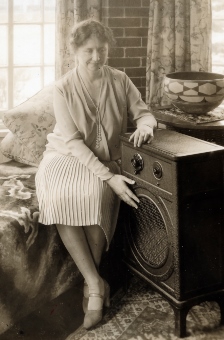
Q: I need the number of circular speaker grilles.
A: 1